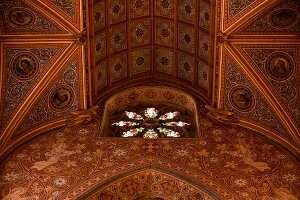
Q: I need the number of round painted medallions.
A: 6